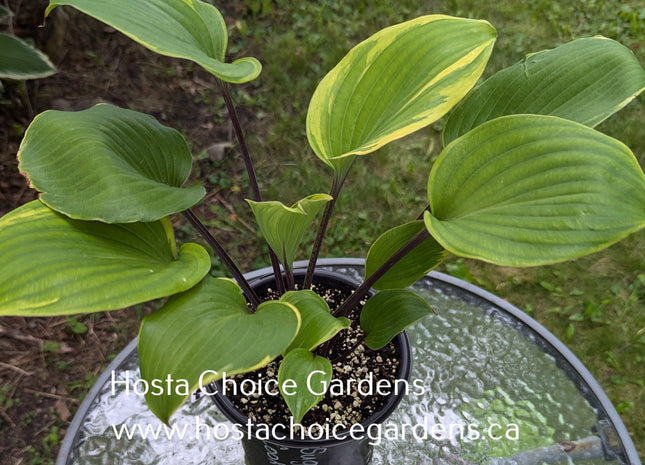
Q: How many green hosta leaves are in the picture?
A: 12